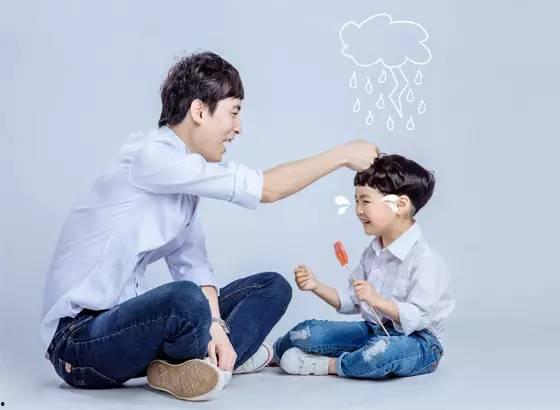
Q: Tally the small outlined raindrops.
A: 11